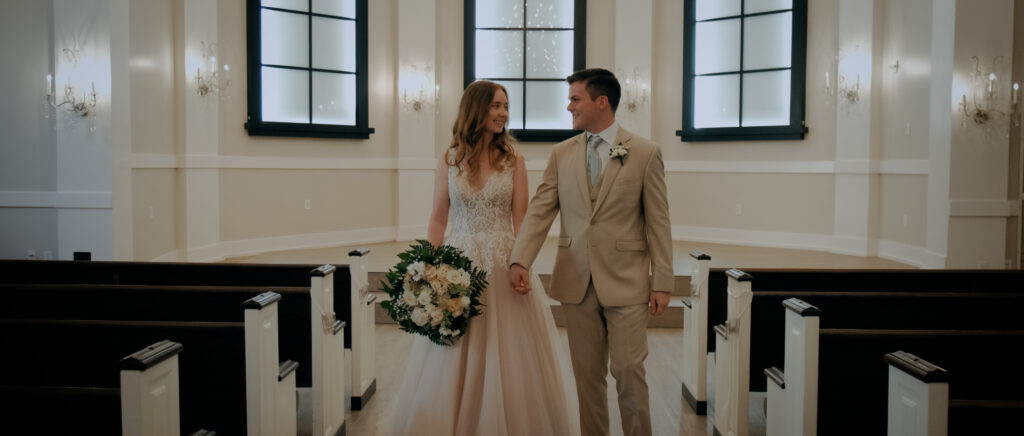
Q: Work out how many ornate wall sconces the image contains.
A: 6